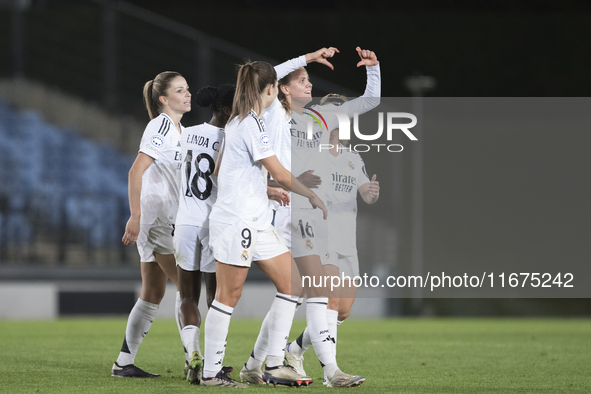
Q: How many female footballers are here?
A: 5